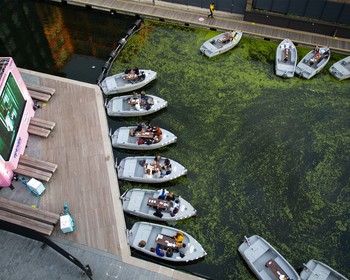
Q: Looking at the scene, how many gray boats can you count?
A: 12